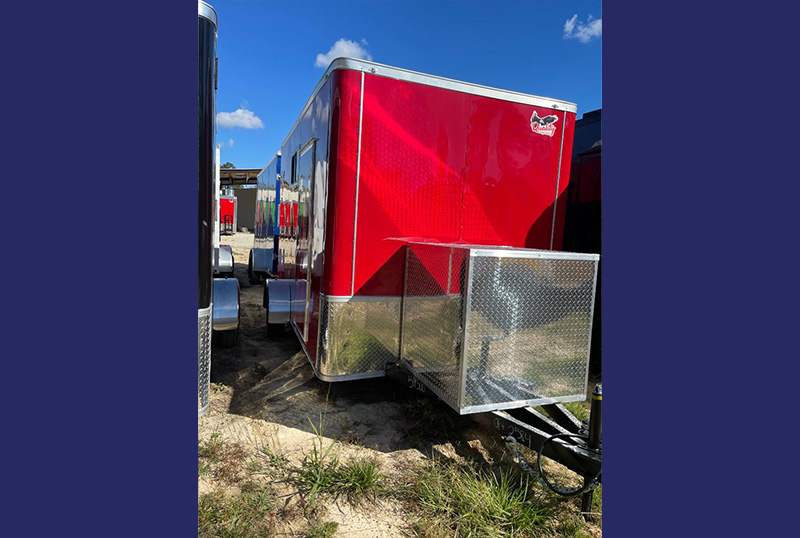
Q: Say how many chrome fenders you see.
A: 4